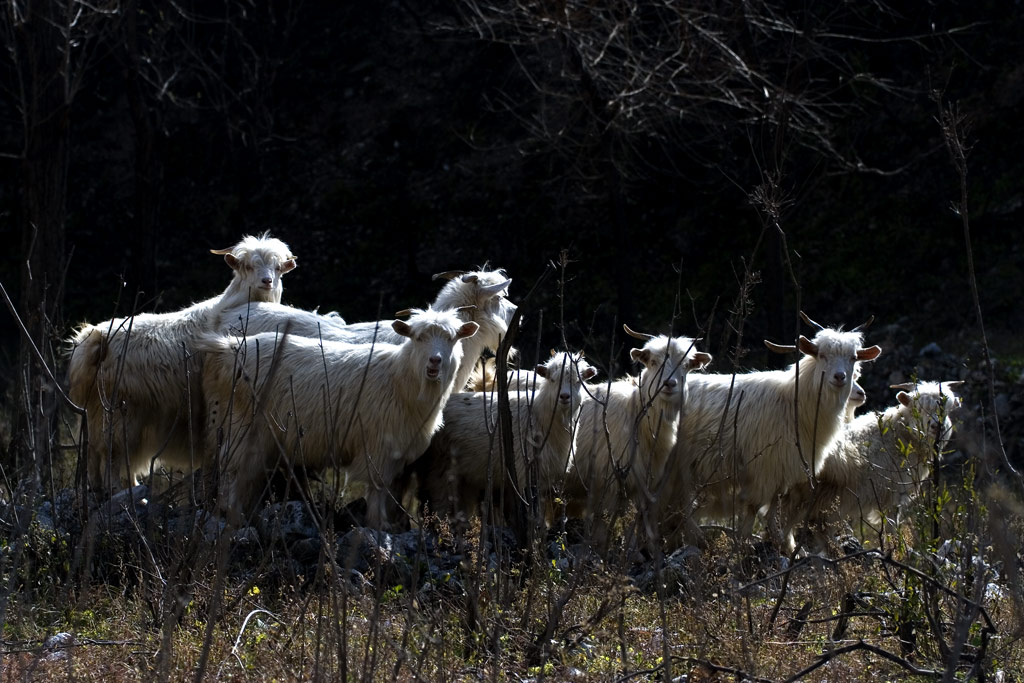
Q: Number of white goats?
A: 8